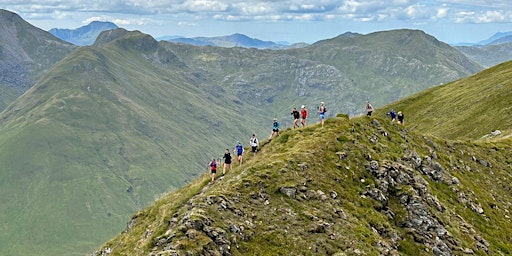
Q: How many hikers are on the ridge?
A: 11